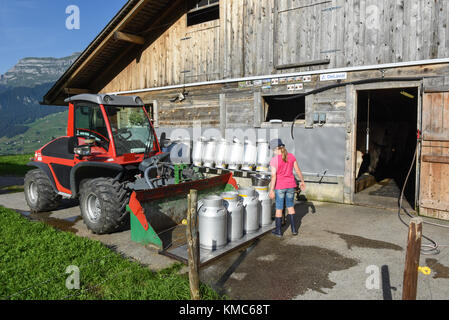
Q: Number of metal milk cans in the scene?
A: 10